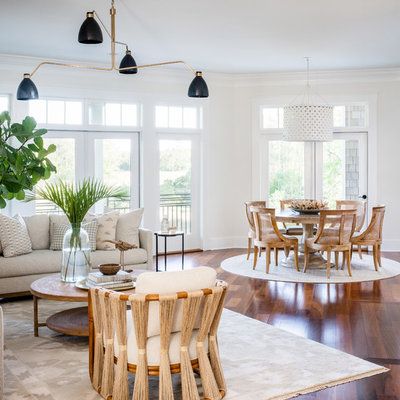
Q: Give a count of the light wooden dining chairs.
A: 6